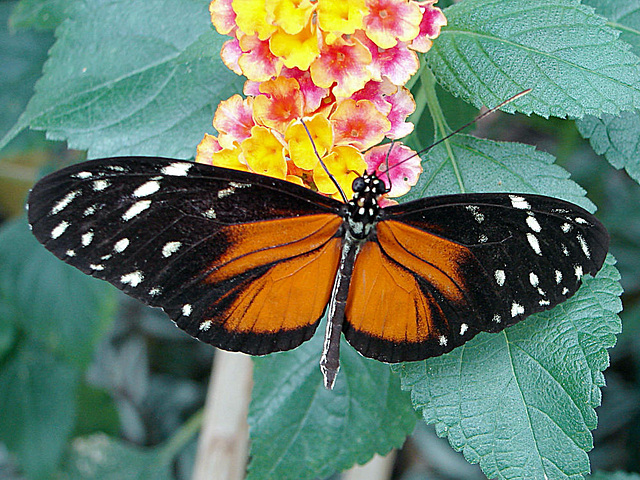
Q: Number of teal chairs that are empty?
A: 0